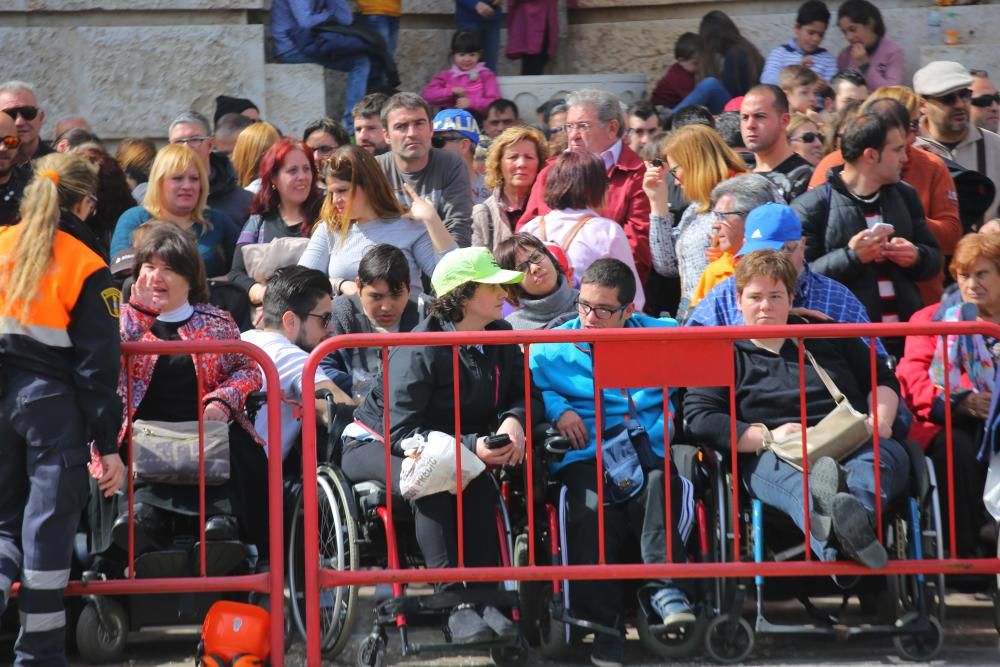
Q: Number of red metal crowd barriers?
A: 2